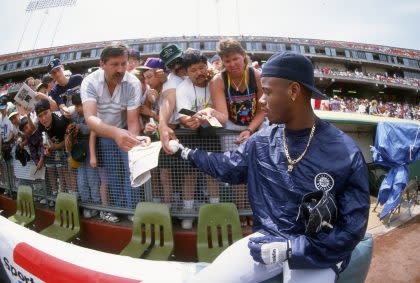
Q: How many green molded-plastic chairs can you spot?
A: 4